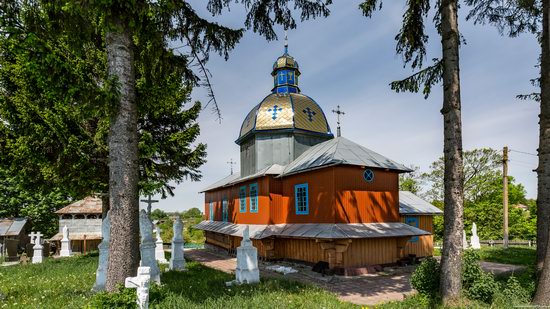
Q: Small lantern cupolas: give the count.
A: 1